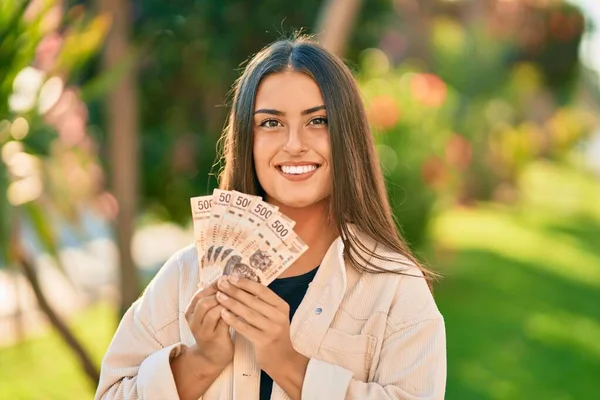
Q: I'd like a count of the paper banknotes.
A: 5